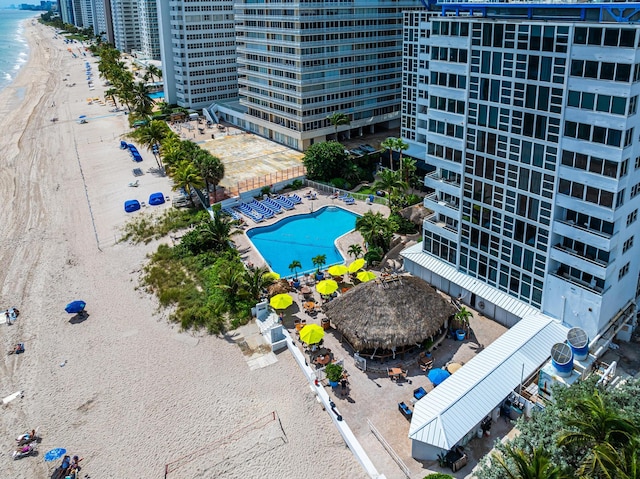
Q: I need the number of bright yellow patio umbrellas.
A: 7